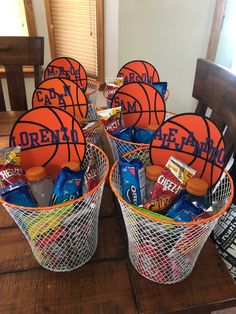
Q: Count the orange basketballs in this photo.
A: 6